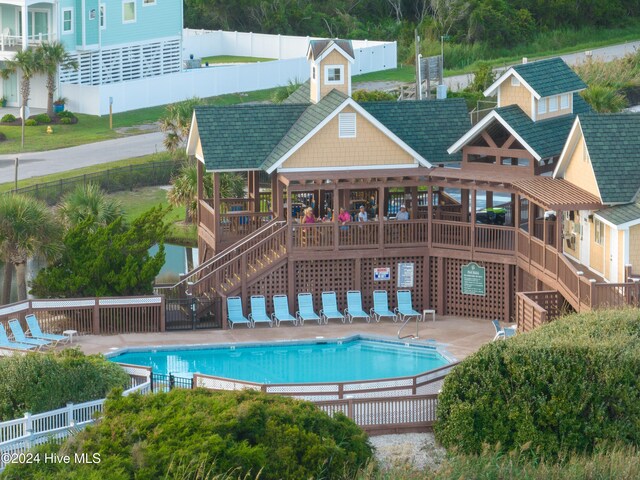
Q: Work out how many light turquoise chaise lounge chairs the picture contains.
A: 11